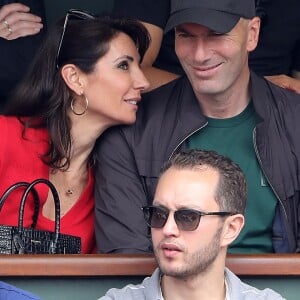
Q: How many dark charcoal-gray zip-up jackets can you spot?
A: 1